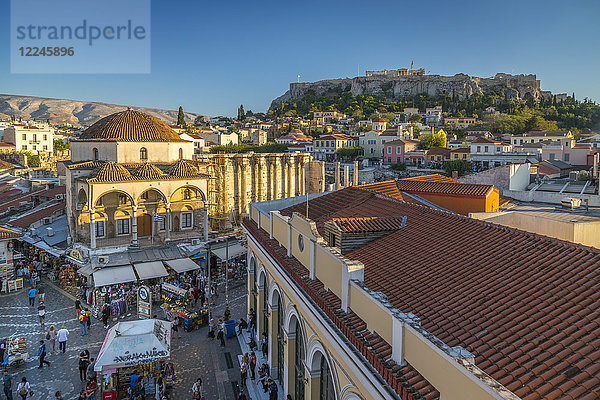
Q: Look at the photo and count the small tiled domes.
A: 3